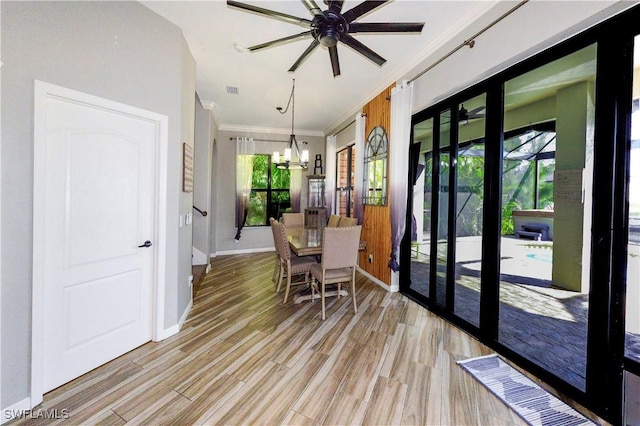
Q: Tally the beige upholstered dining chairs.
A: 6